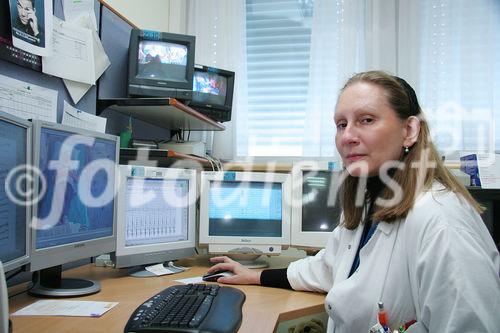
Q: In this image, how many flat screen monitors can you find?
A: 5